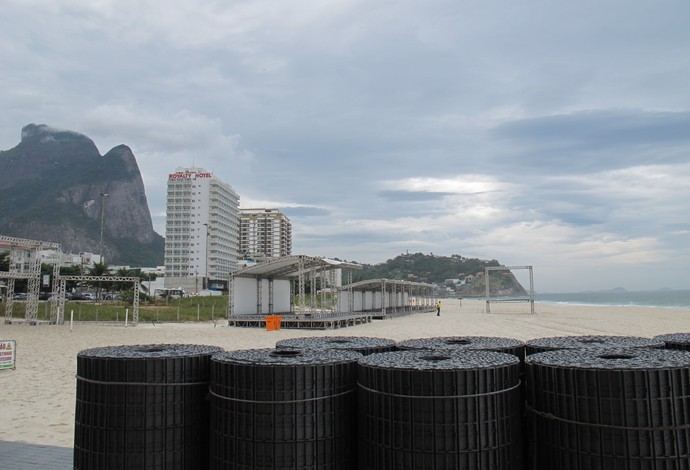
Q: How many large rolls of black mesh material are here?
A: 8